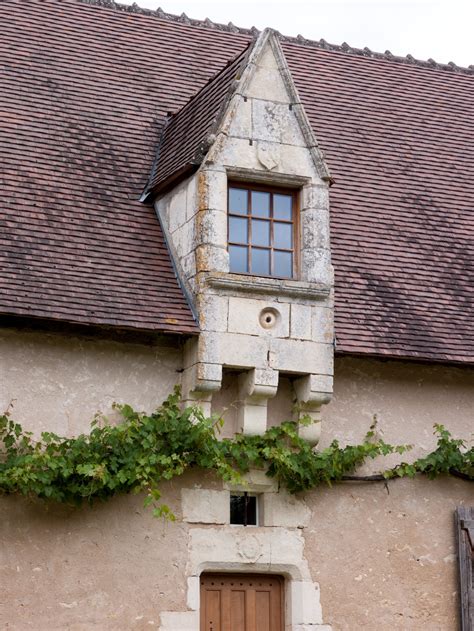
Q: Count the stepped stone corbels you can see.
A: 3